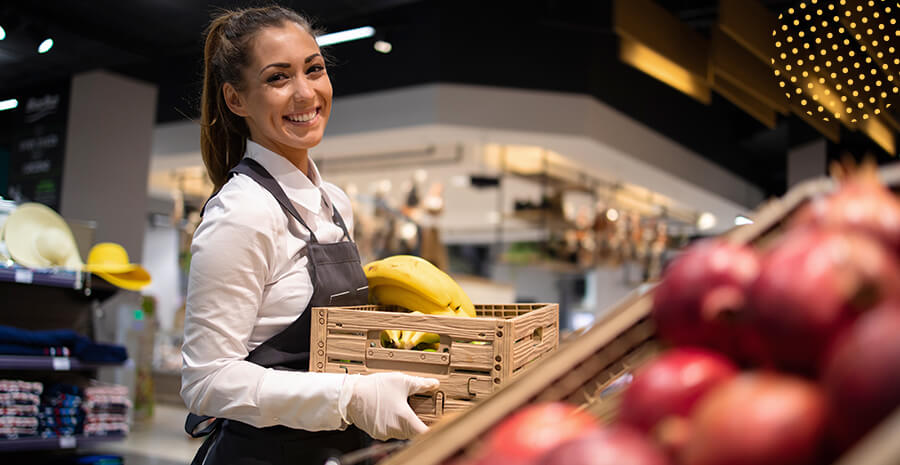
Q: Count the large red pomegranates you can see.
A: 8